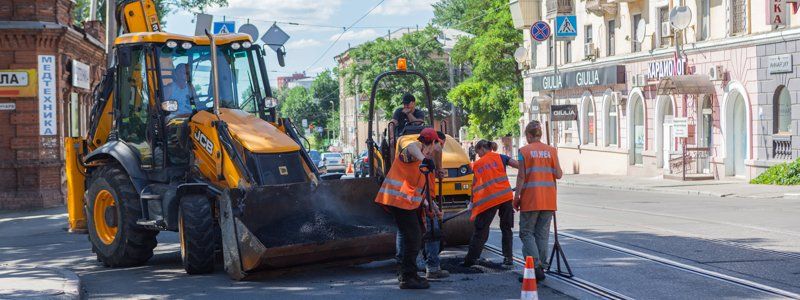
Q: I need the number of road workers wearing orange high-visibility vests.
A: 4